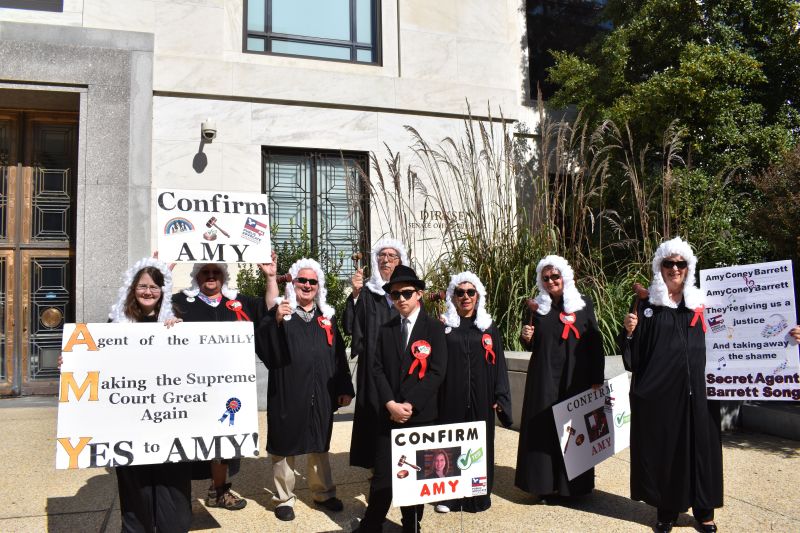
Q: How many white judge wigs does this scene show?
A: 7